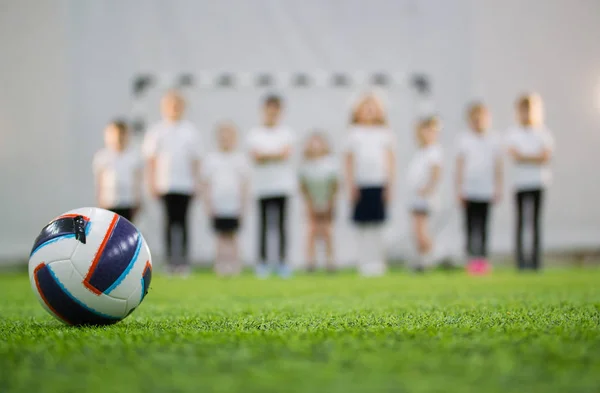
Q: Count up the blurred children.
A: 9